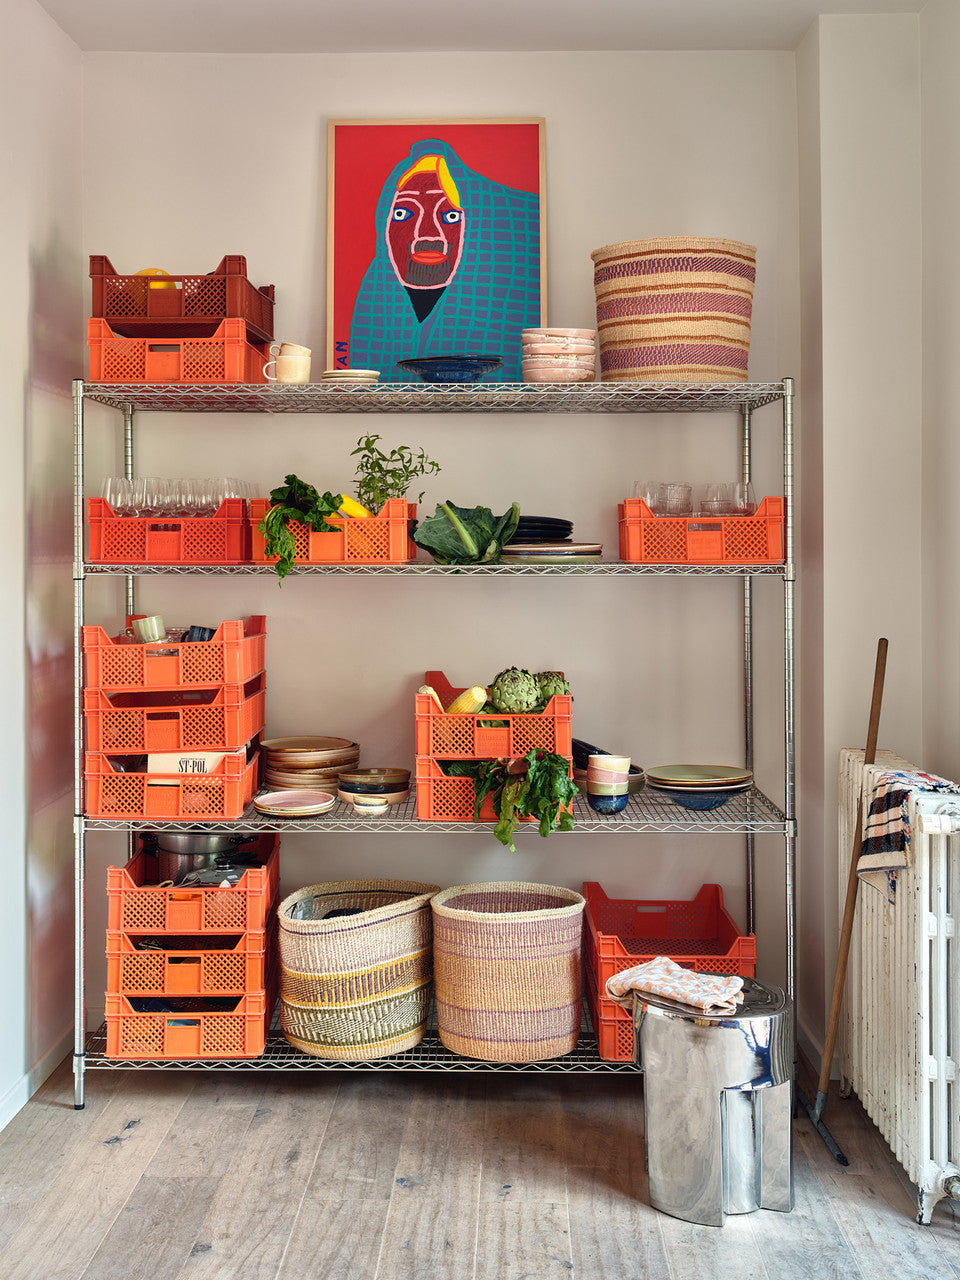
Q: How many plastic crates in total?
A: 15